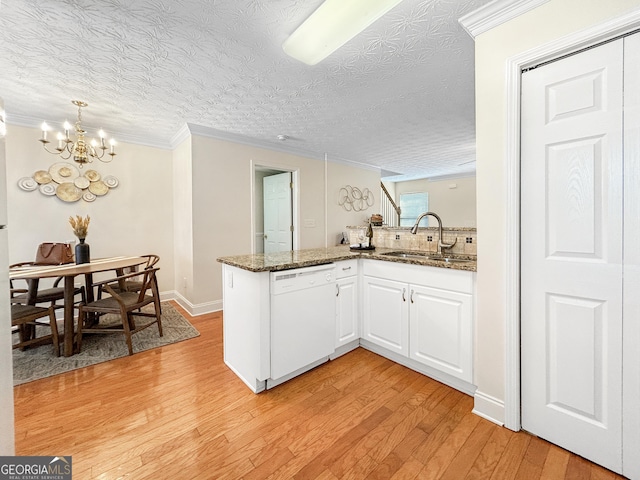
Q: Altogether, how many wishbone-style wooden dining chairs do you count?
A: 4